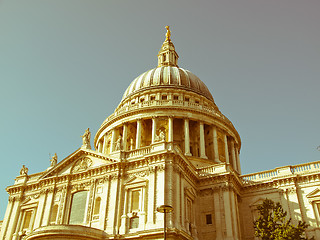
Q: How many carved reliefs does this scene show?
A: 1